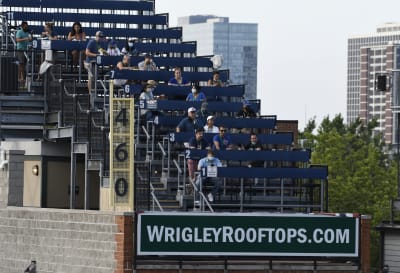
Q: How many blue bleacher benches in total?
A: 12